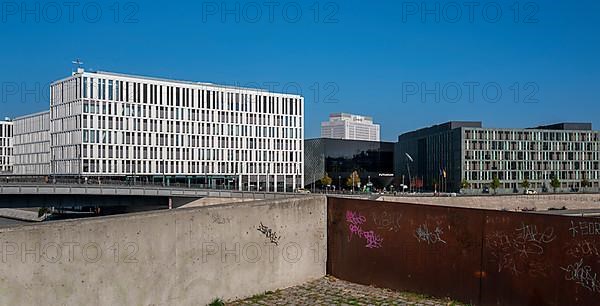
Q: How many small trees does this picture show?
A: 7